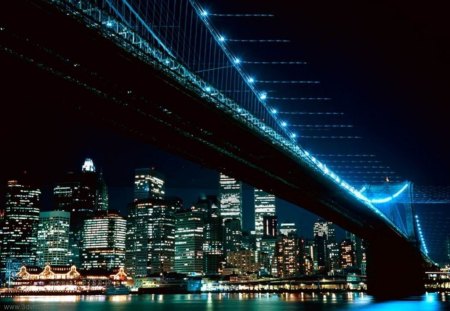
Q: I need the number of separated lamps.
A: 8